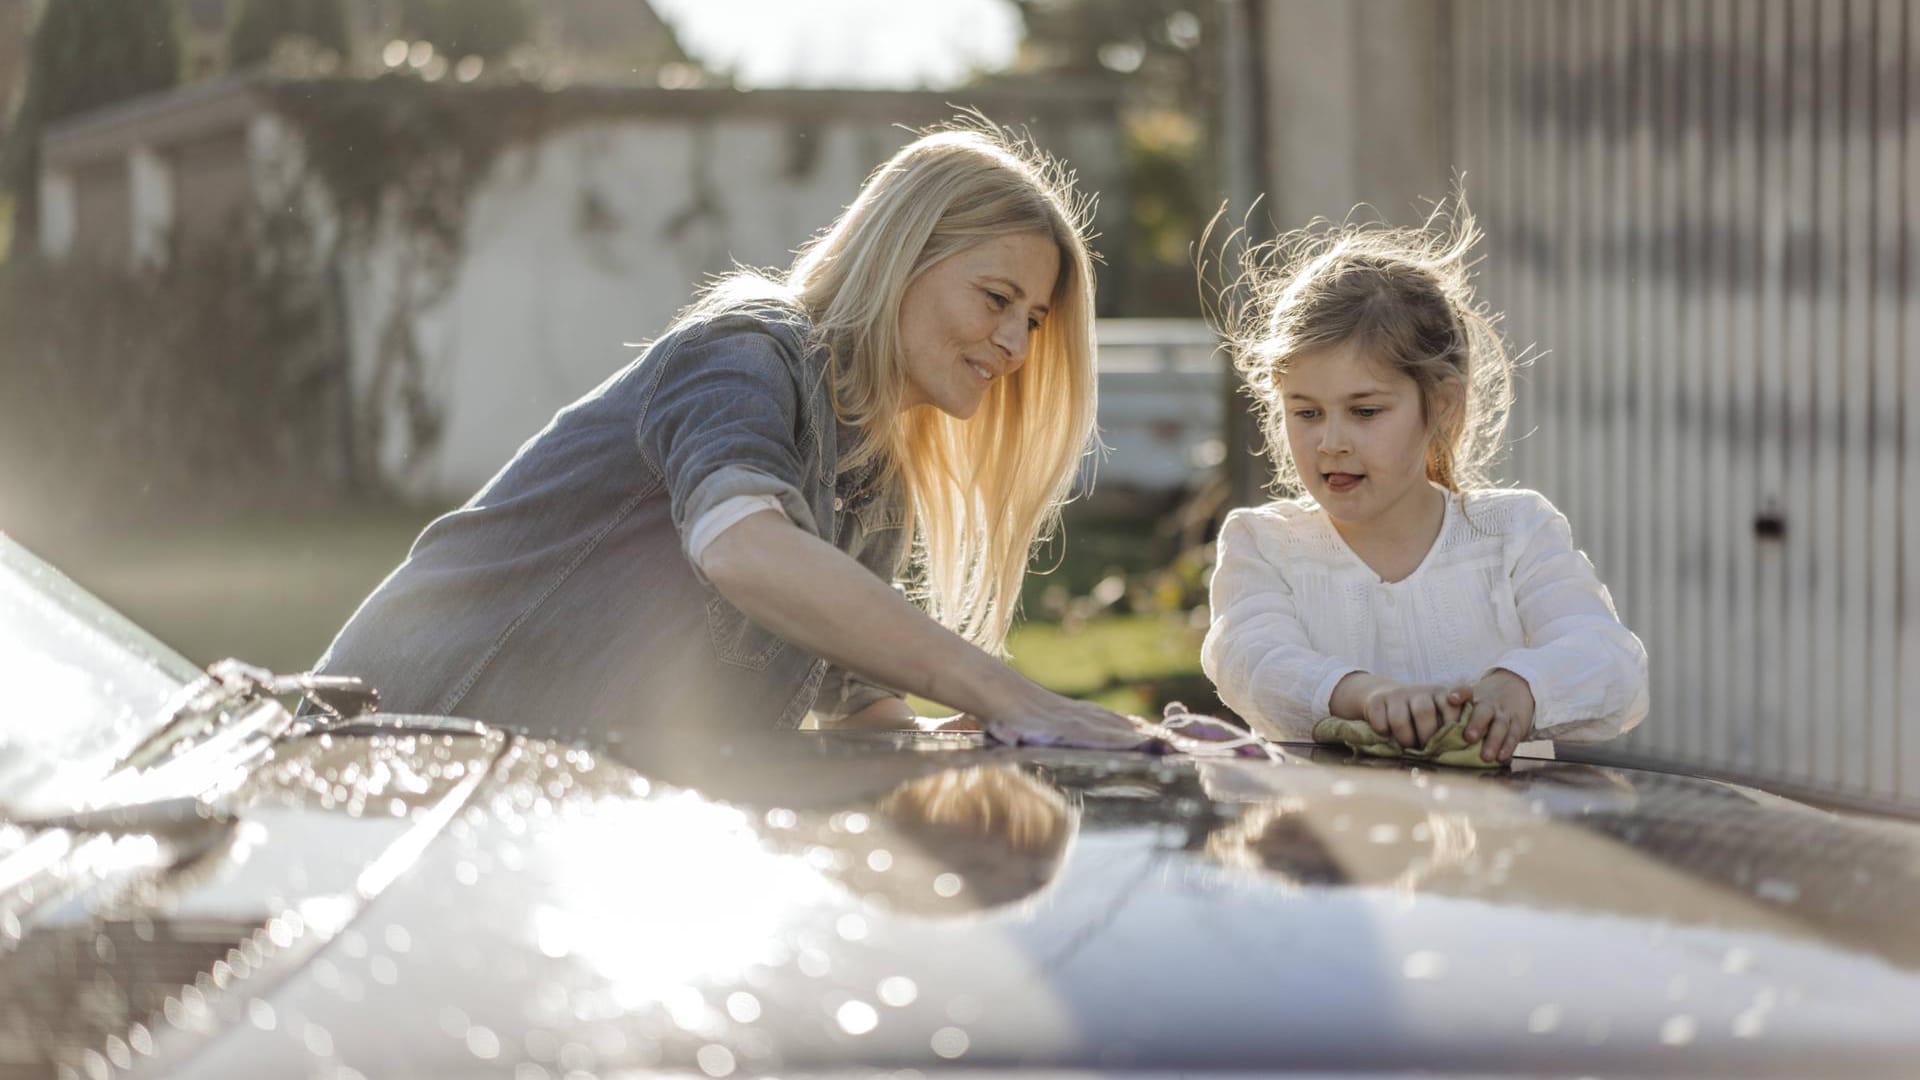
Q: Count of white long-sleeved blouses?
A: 1